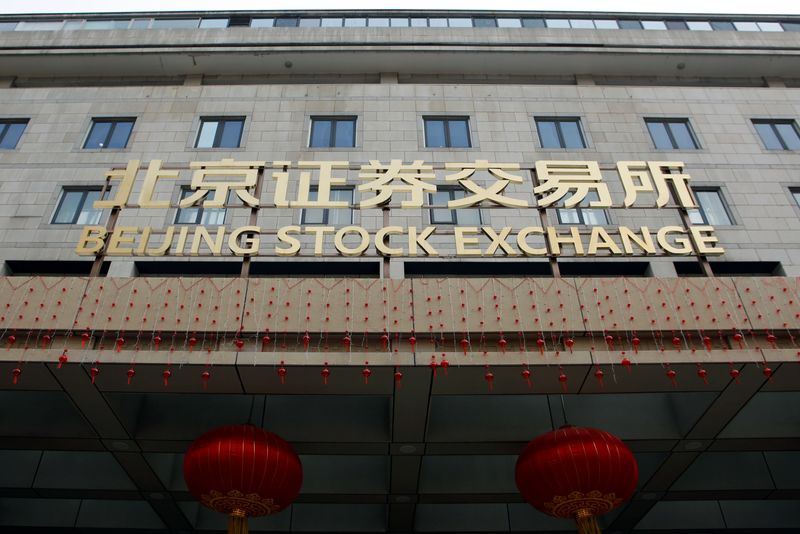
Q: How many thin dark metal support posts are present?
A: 5